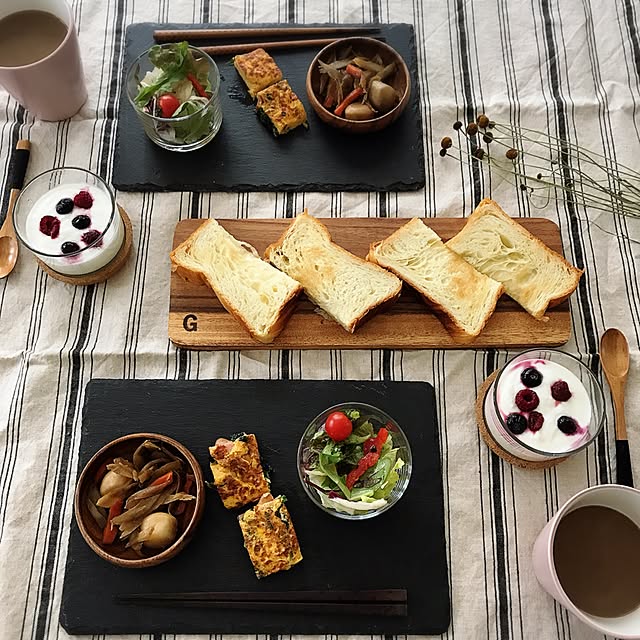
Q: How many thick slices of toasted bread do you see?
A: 4